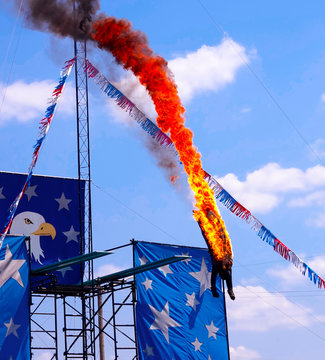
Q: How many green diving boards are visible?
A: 2